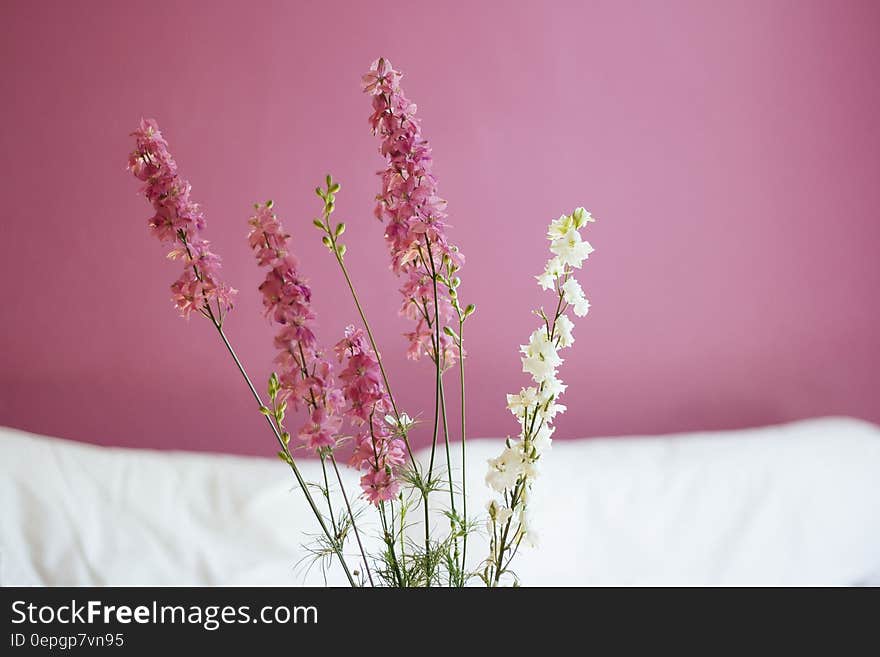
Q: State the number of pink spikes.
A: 4